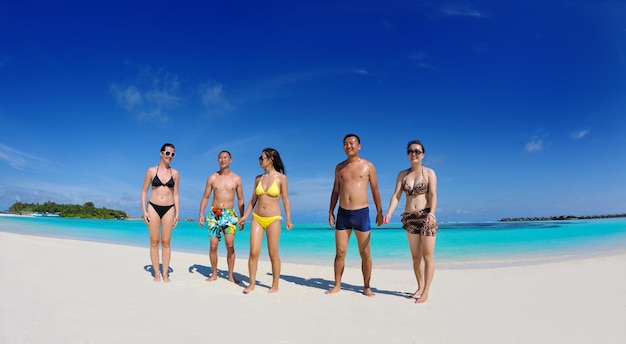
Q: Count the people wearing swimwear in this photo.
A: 5